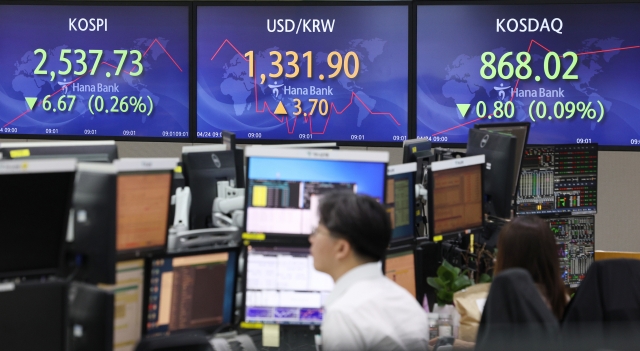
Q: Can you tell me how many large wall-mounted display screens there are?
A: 3